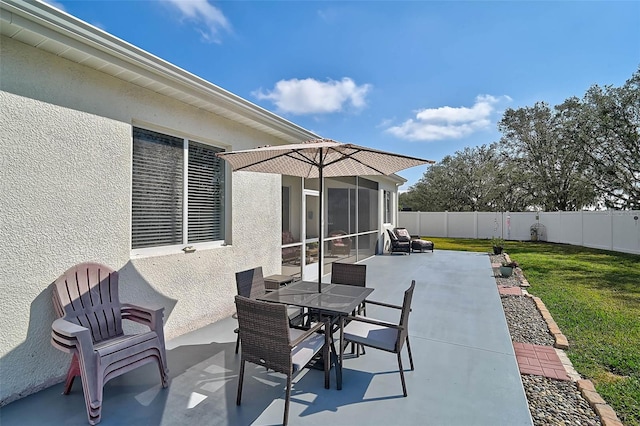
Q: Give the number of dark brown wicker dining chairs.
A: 4